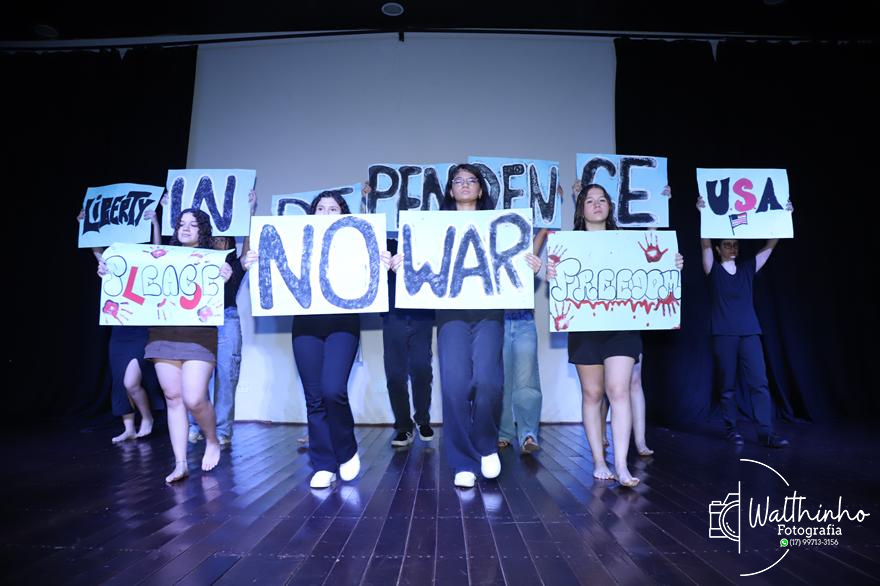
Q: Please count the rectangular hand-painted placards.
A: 11